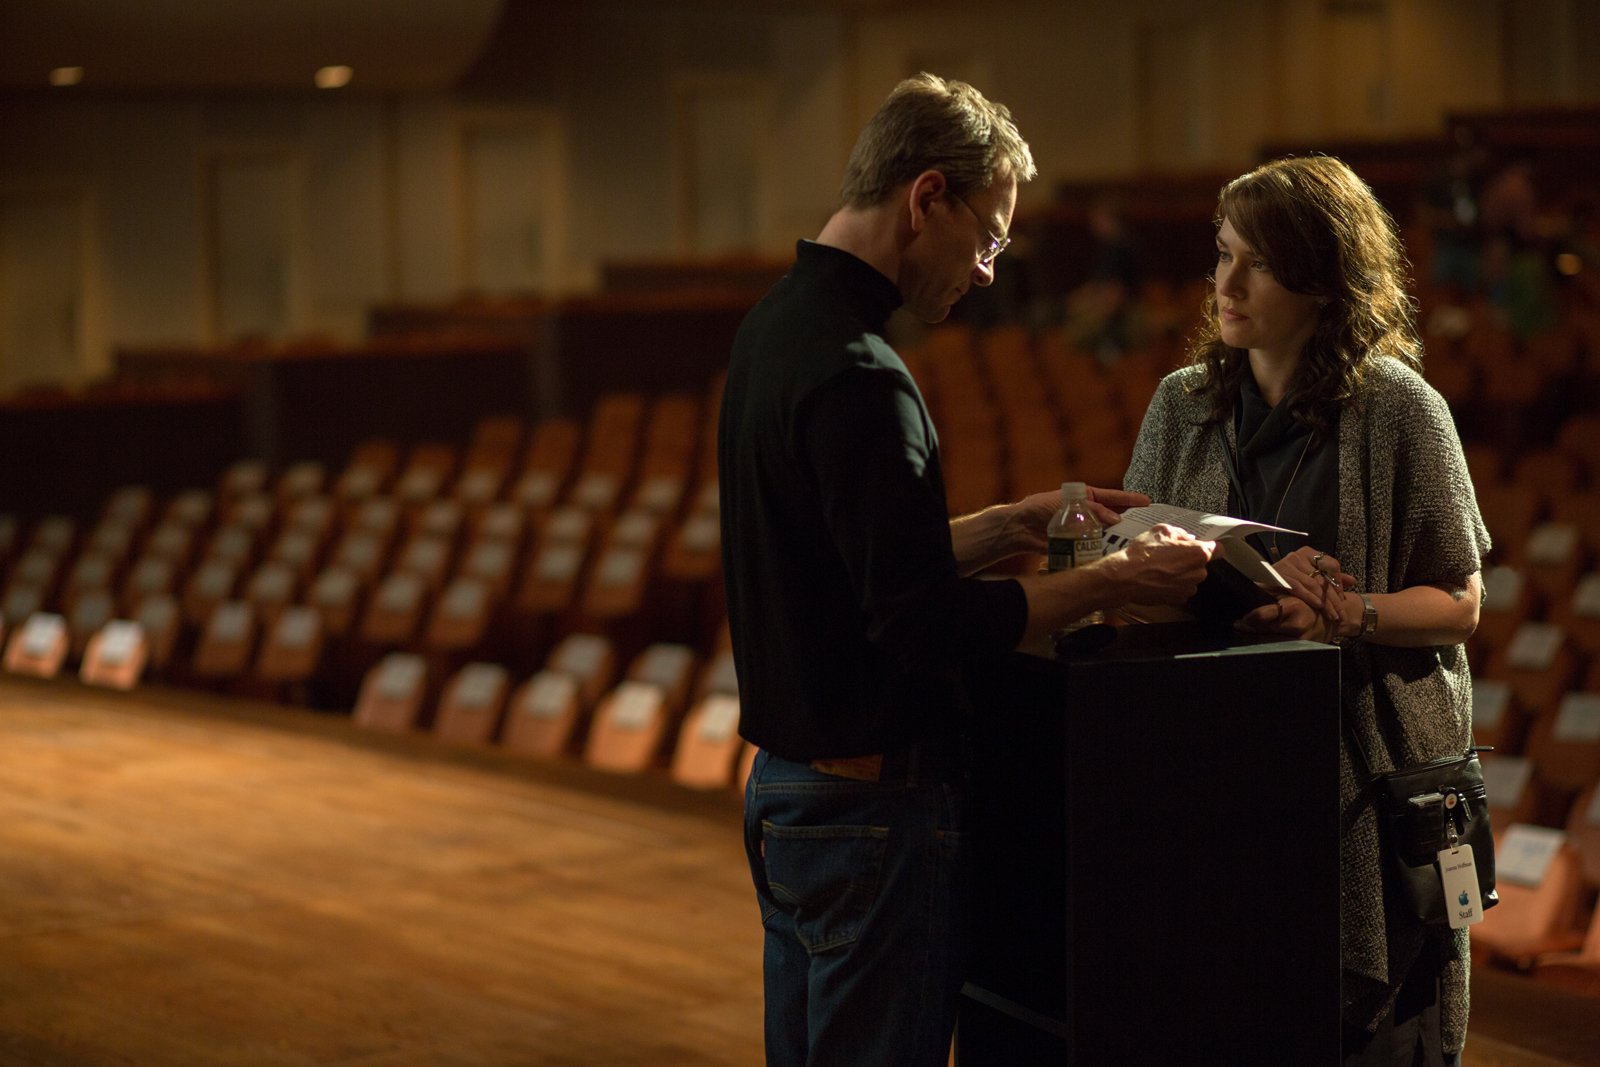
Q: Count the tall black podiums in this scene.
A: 1